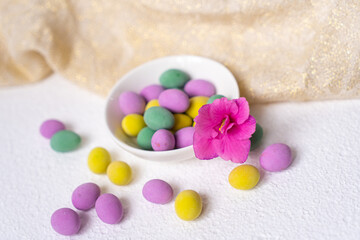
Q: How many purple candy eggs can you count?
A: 12